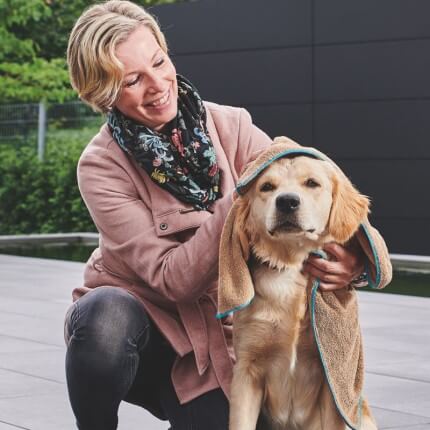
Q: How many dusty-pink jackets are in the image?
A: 1